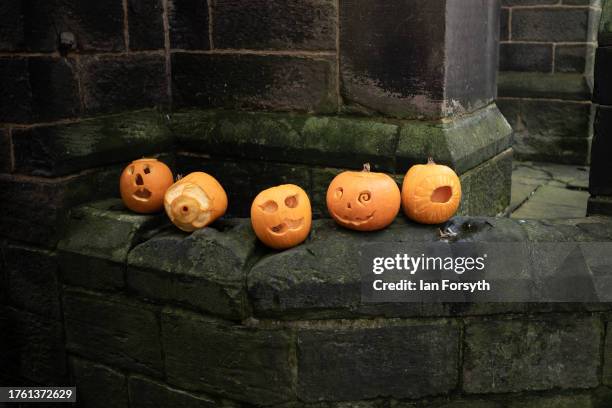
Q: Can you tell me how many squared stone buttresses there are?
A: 1